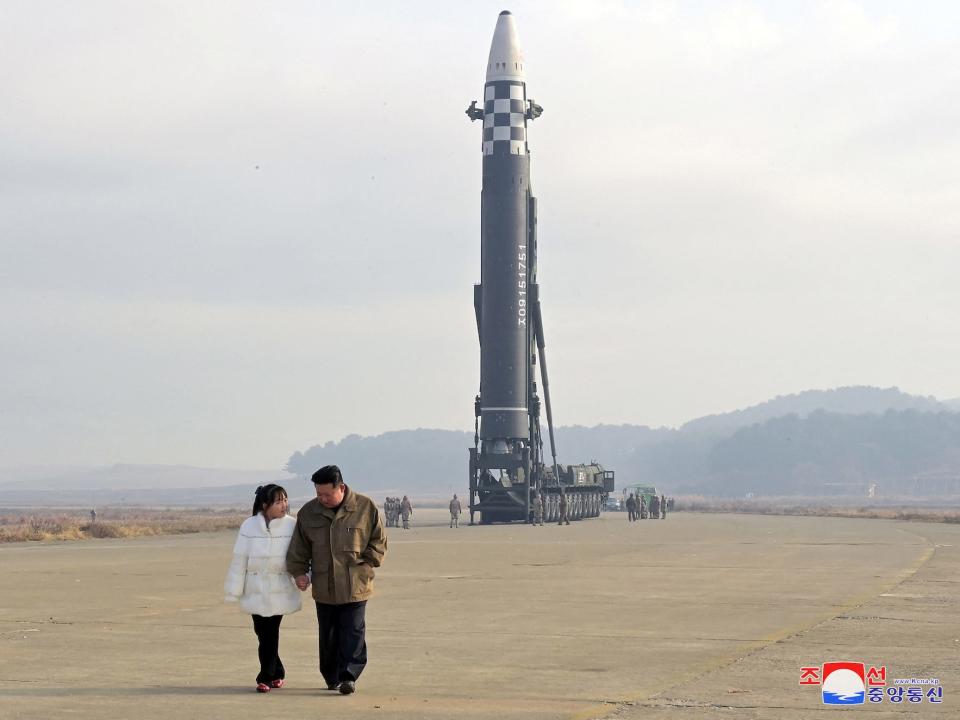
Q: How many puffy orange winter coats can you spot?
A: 0